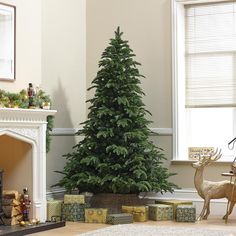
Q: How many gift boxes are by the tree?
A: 9